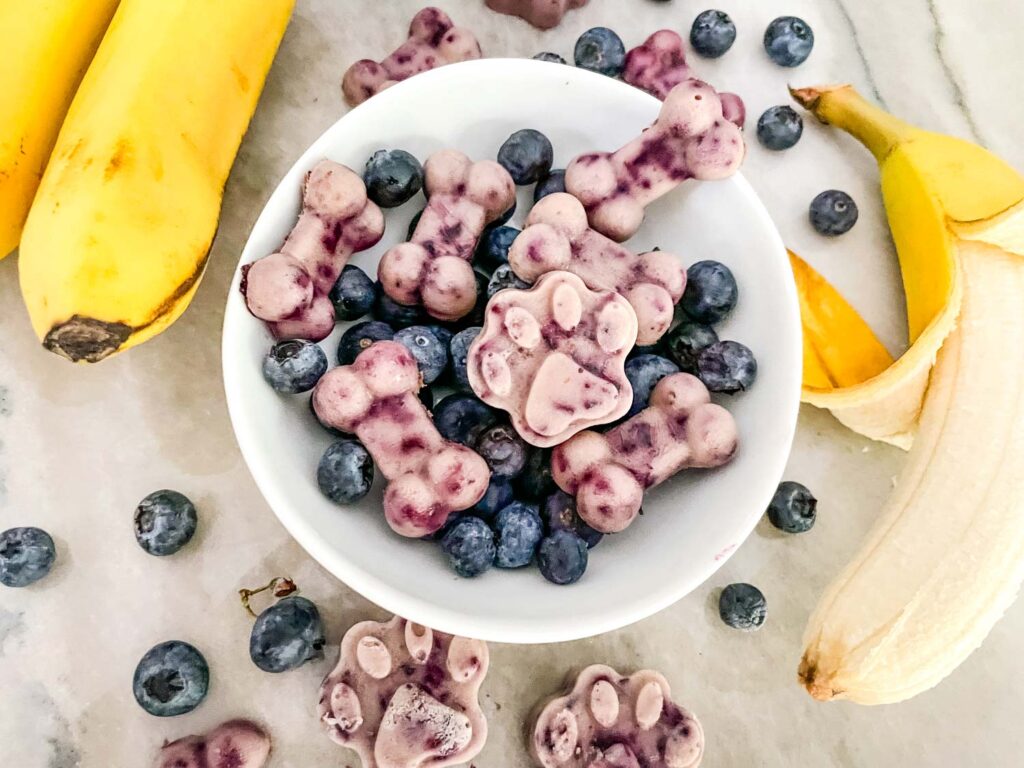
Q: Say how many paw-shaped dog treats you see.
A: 3